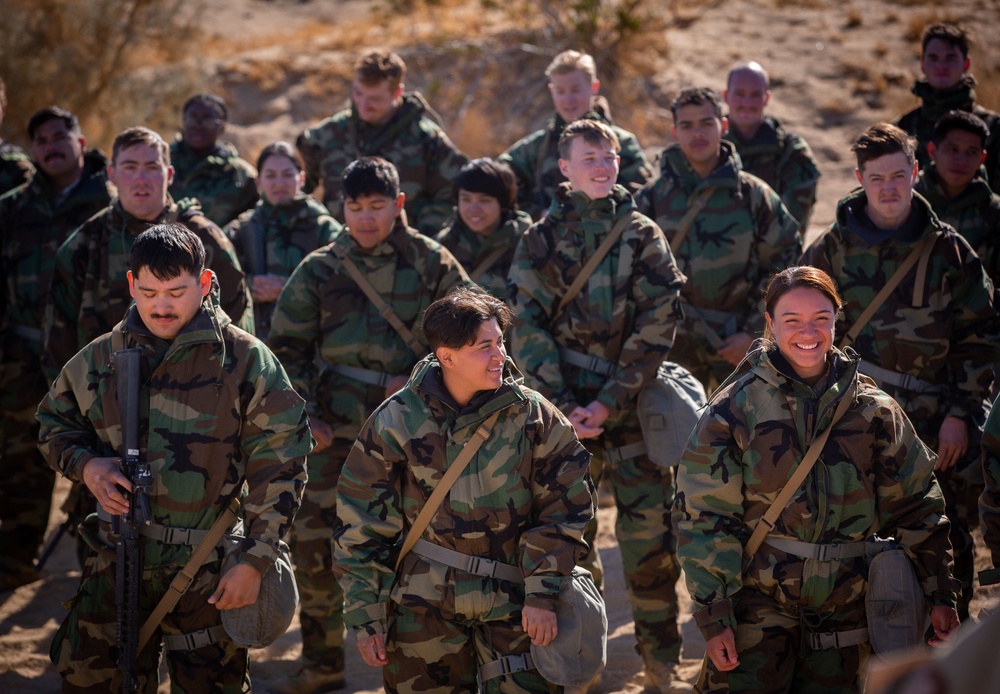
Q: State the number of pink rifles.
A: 0